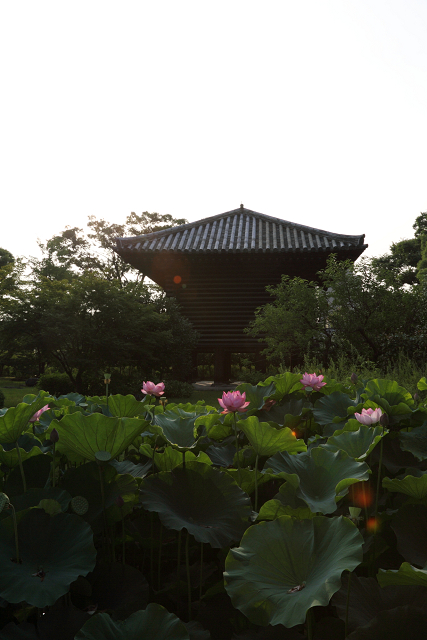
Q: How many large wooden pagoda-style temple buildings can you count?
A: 1